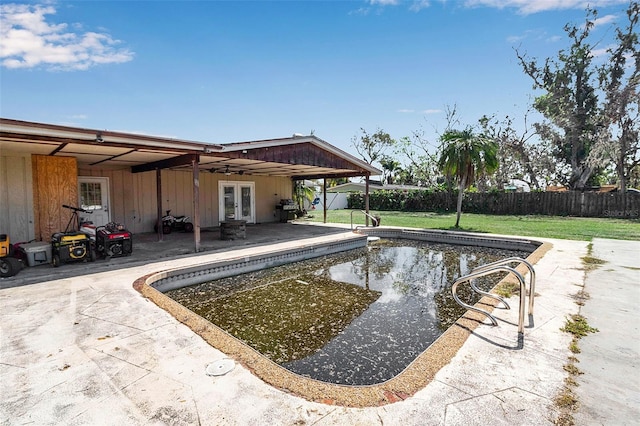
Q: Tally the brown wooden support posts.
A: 4